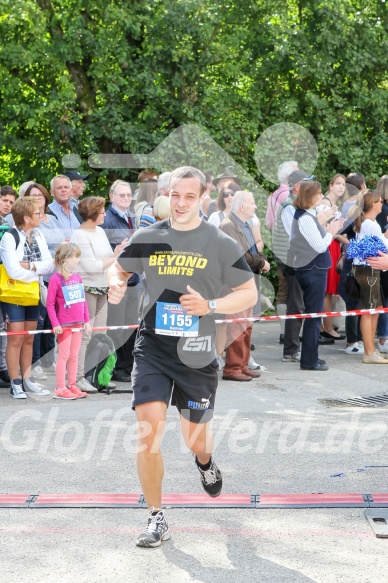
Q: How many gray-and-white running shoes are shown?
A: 2